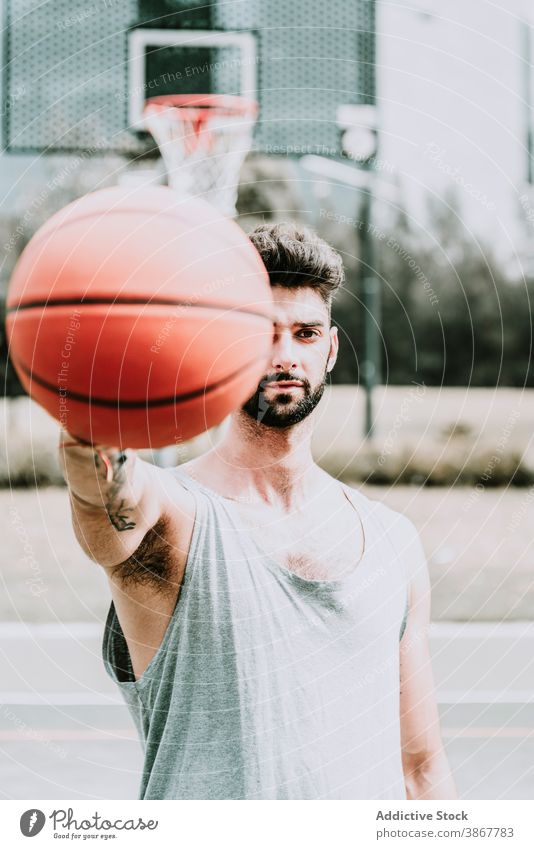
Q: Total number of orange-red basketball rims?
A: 1